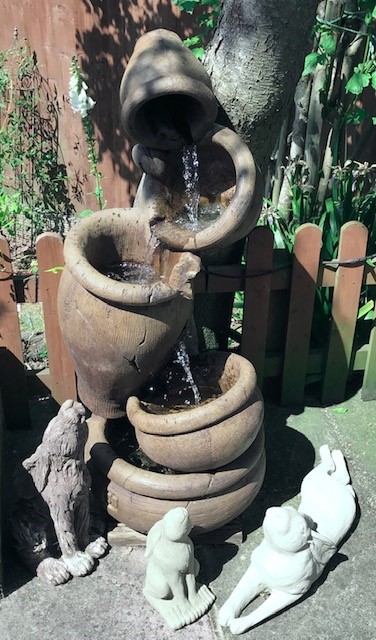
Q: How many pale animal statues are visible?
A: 2